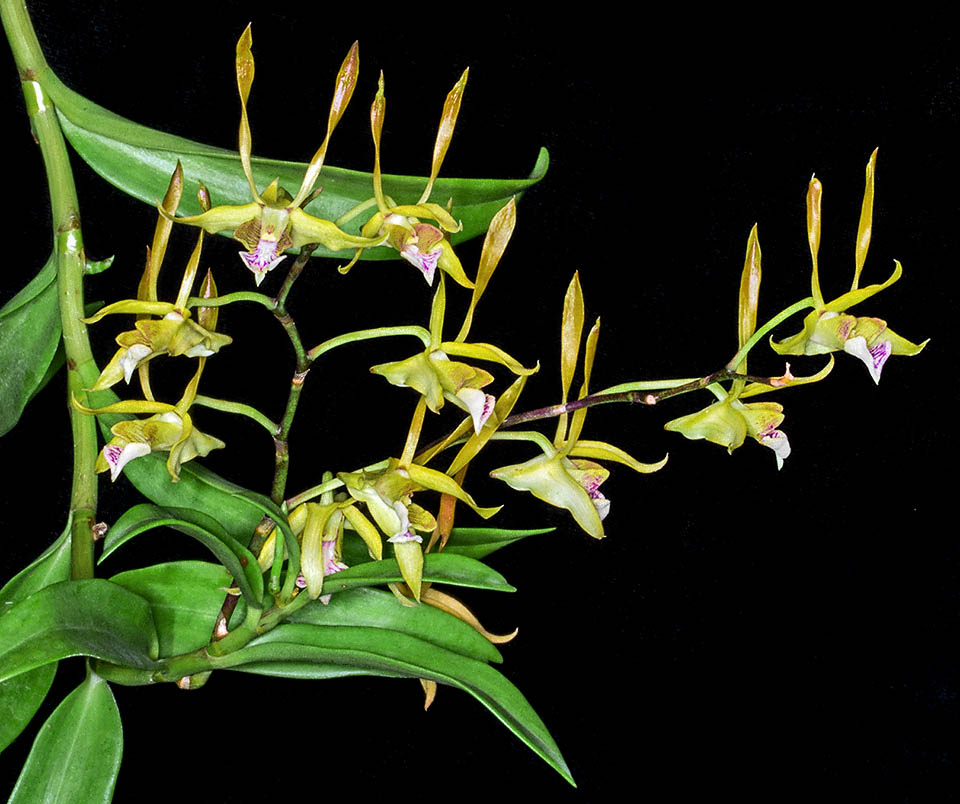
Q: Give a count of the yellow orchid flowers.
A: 10